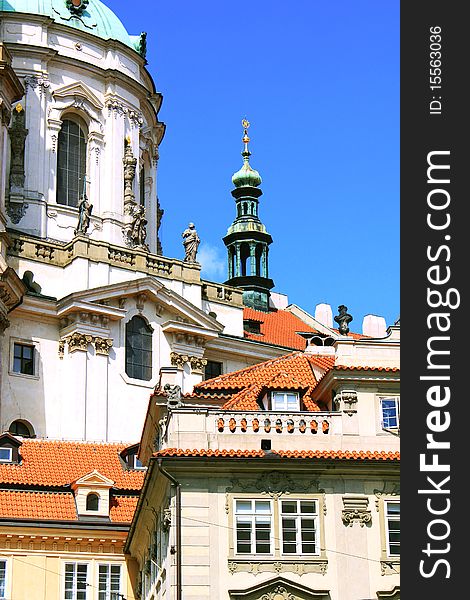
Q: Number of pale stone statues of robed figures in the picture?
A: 3